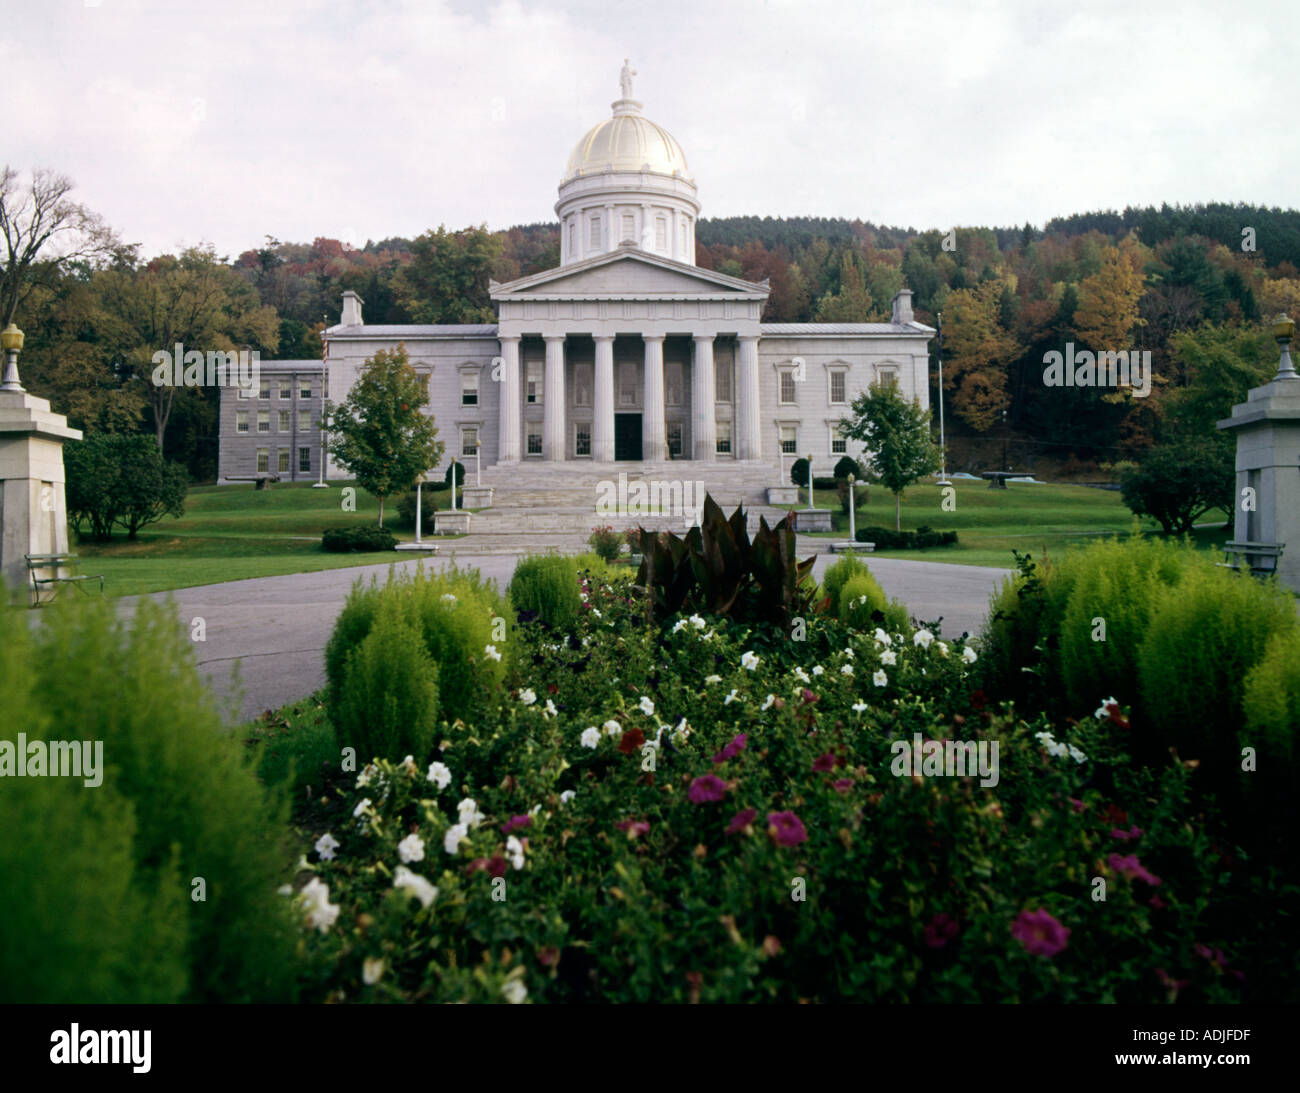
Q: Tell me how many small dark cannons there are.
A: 2